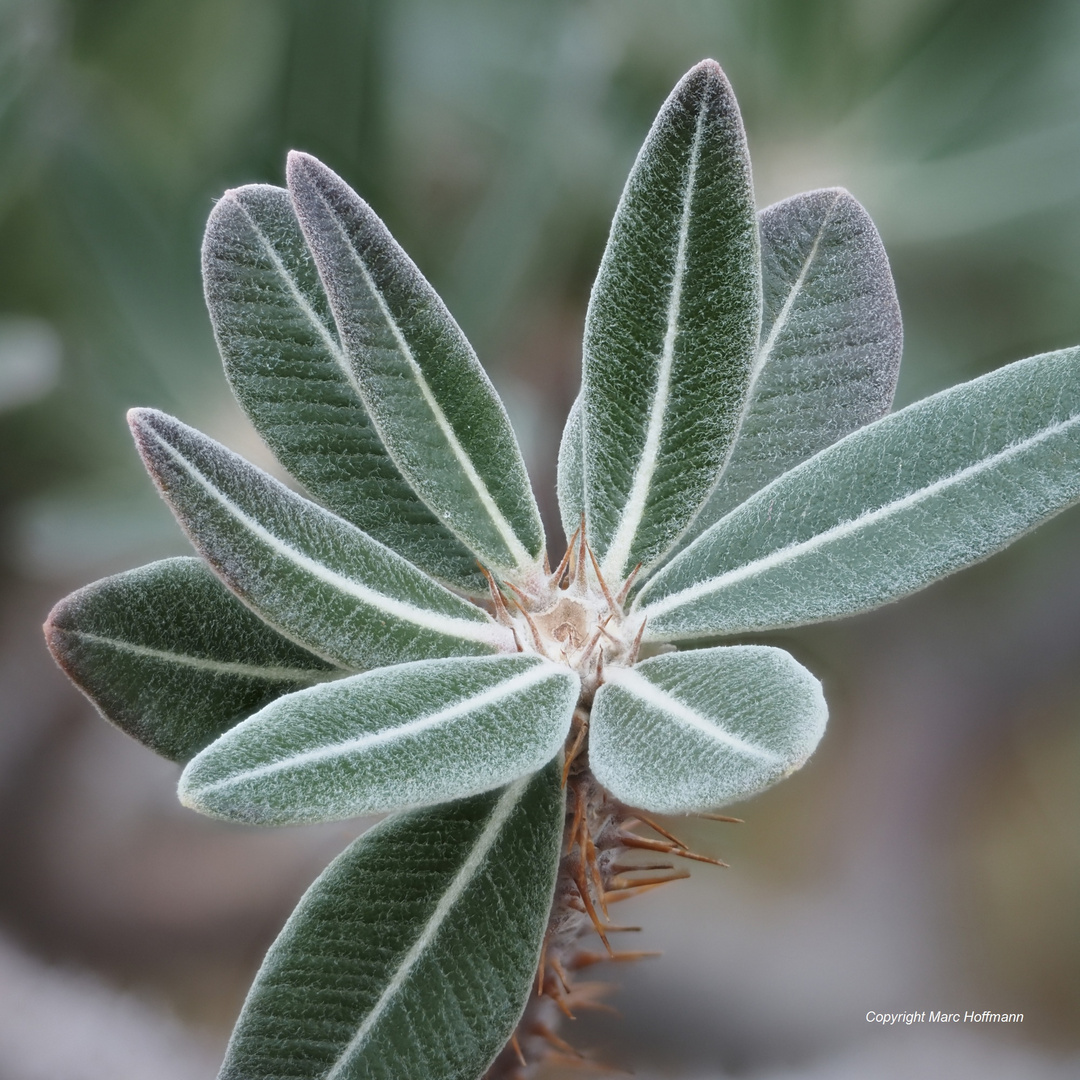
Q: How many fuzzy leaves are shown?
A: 10